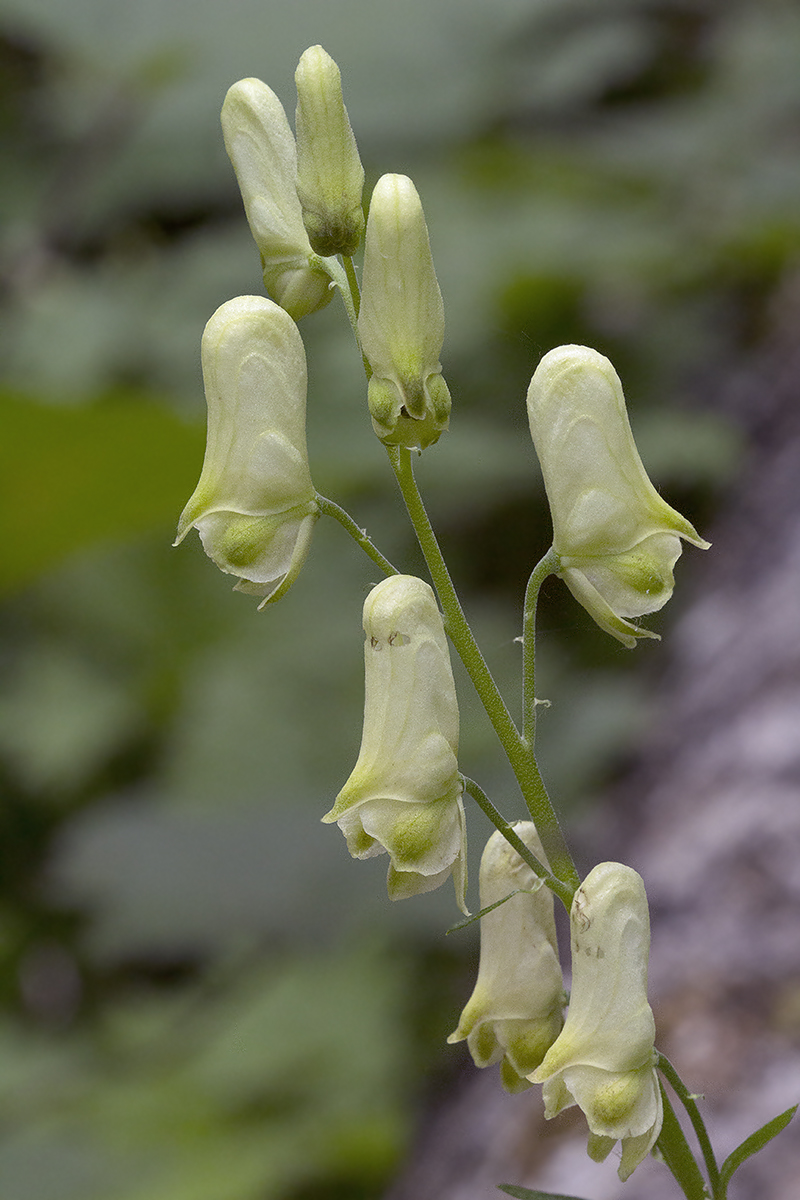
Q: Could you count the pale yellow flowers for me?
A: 8